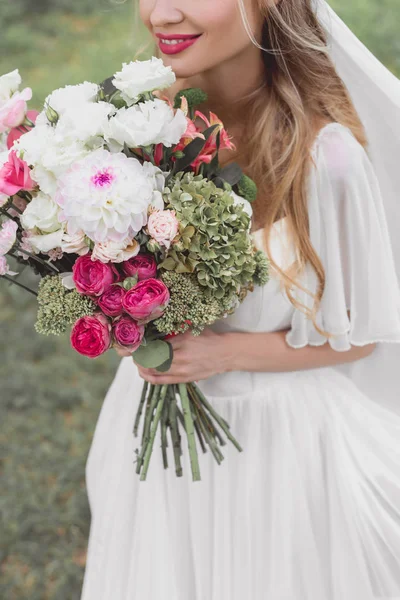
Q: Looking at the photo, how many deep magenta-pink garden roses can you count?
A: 6